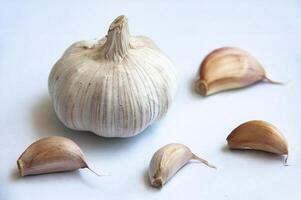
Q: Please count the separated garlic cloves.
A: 4